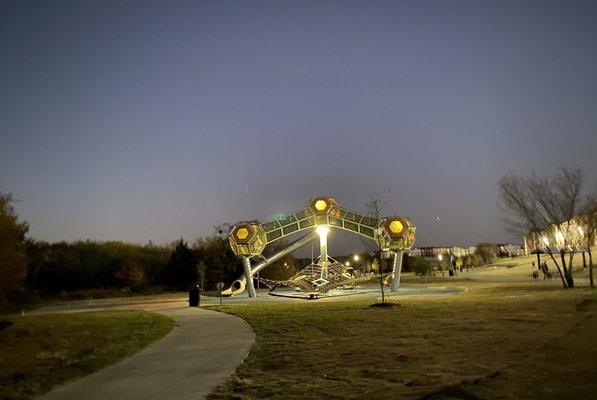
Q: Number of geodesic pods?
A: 3